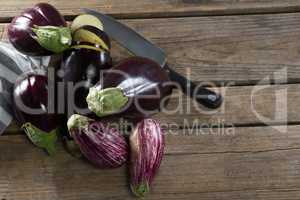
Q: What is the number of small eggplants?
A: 2